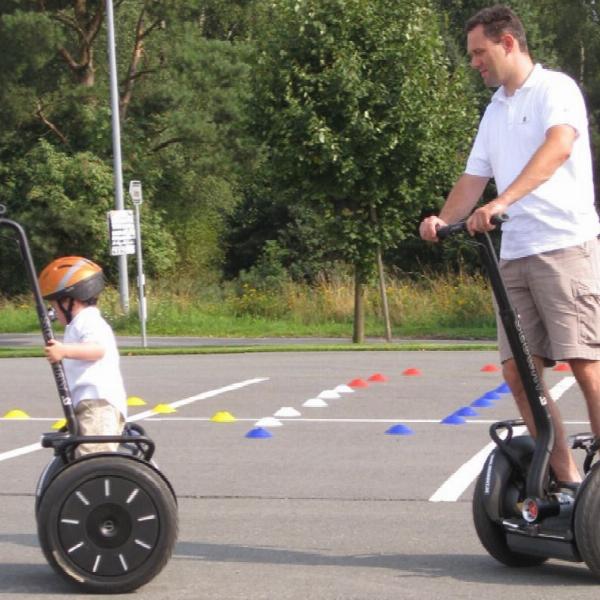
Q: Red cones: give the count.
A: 5